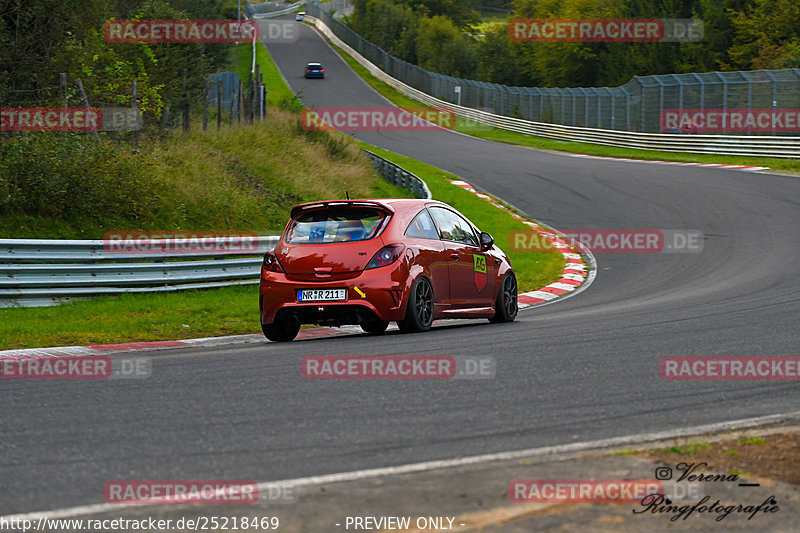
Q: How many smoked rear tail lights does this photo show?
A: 2